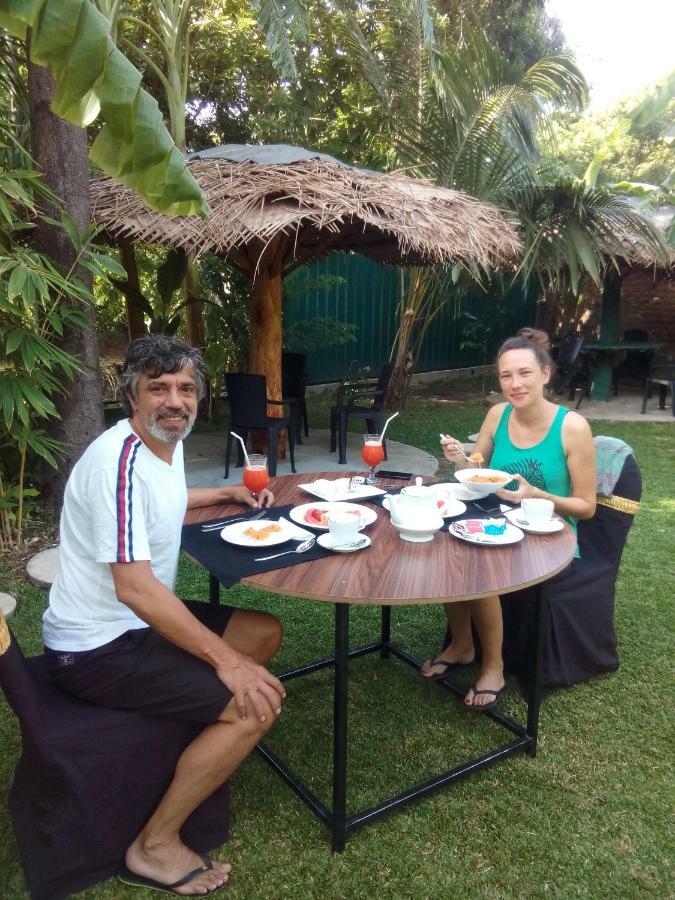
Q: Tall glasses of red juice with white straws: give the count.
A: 2